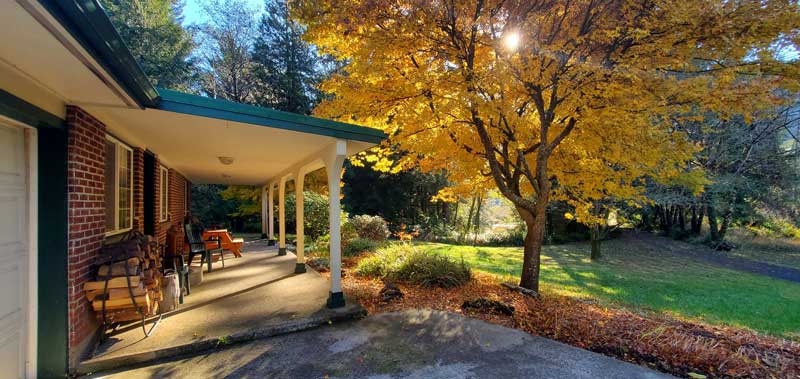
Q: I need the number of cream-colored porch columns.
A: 5